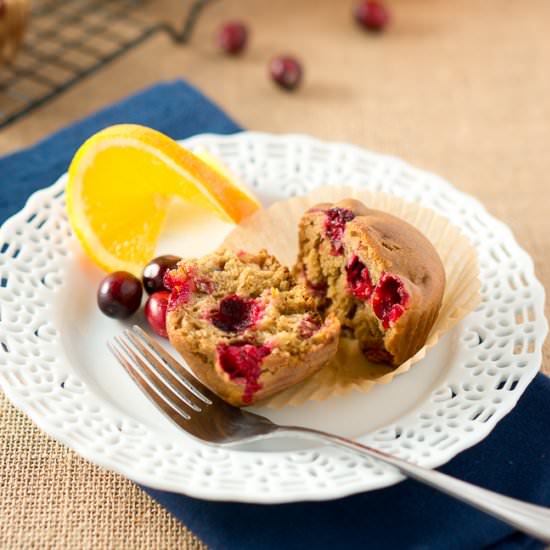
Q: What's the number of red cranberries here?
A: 6